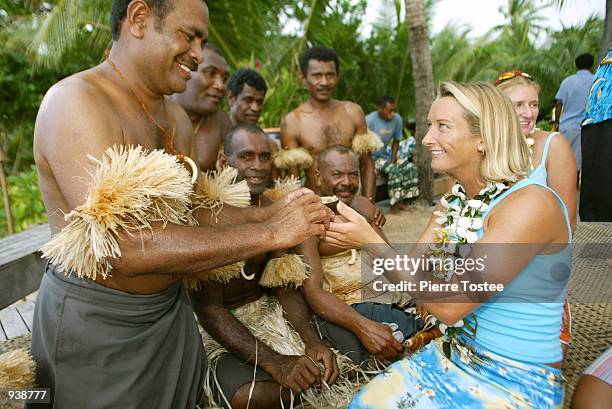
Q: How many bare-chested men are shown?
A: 6